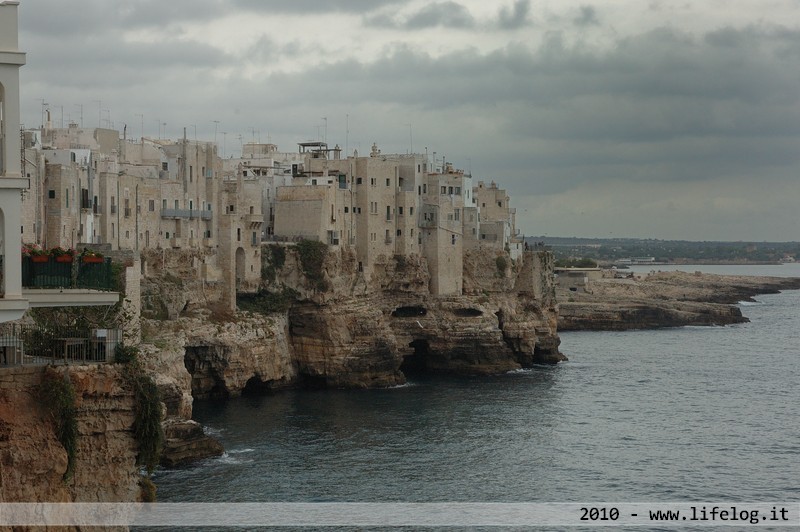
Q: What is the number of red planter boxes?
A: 3